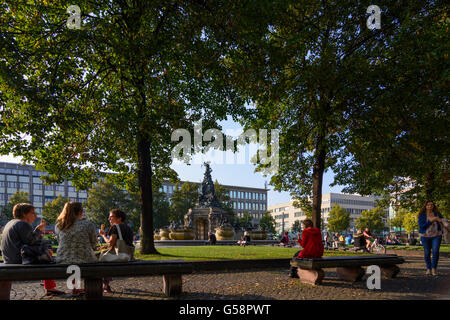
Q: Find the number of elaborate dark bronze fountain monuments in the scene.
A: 1